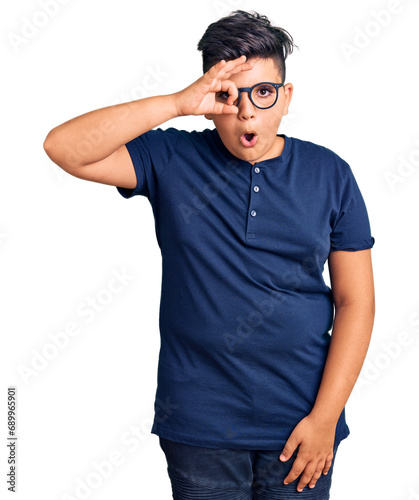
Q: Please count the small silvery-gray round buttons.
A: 3